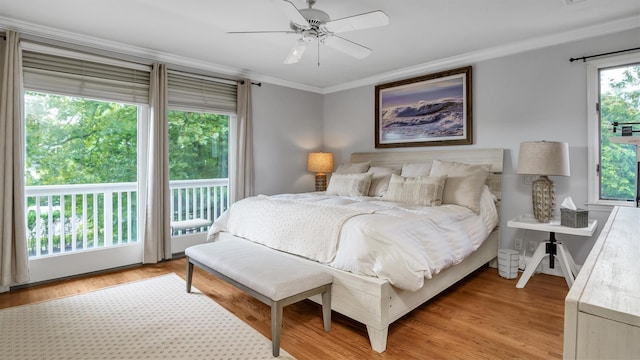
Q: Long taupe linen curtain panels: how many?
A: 3